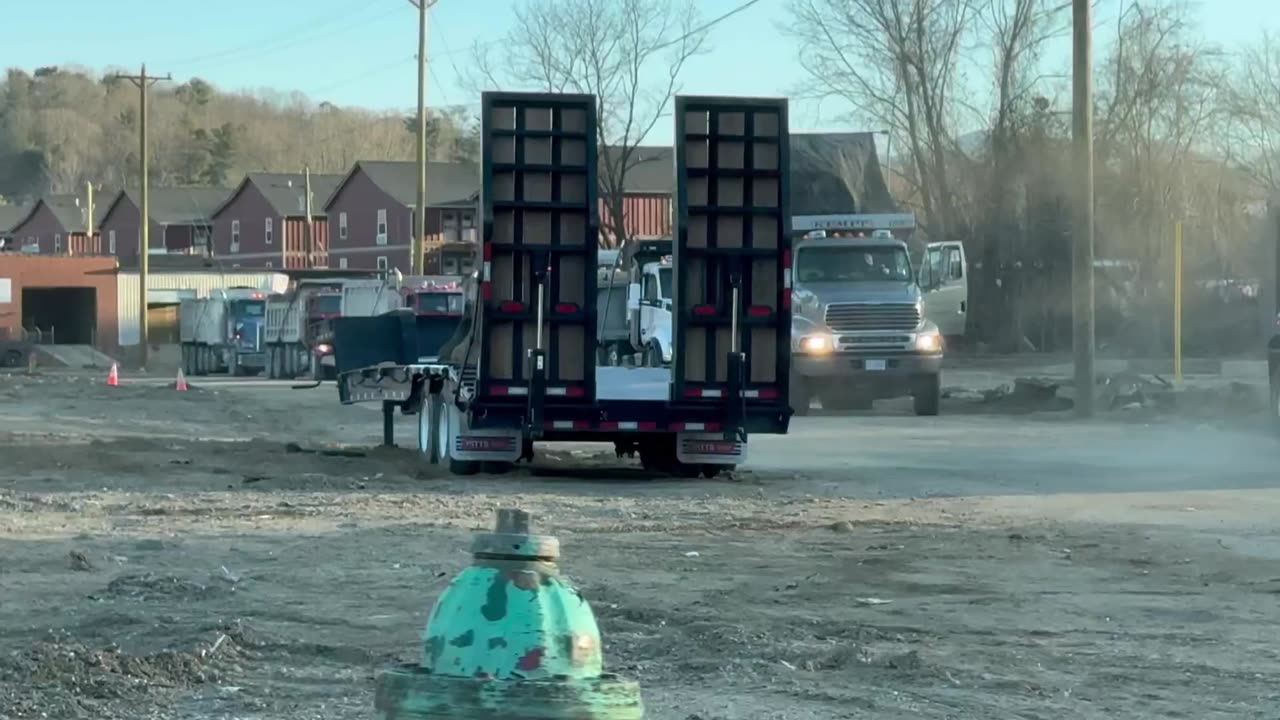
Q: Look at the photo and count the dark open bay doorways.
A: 1